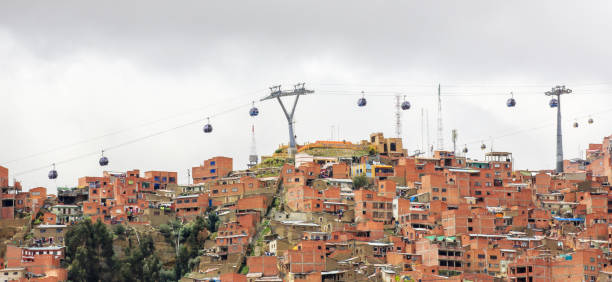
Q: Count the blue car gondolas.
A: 8